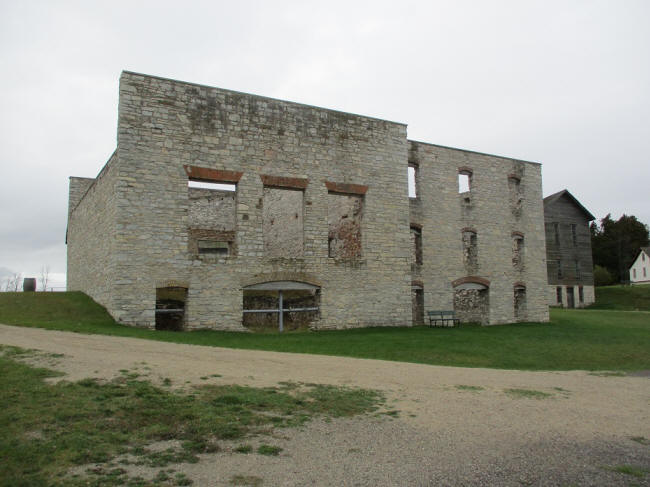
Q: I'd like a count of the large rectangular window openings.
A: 3